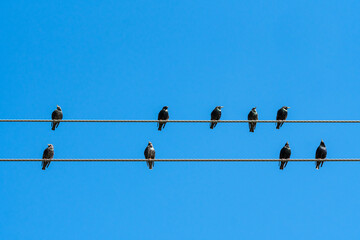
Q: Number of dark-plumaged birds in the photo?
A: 9